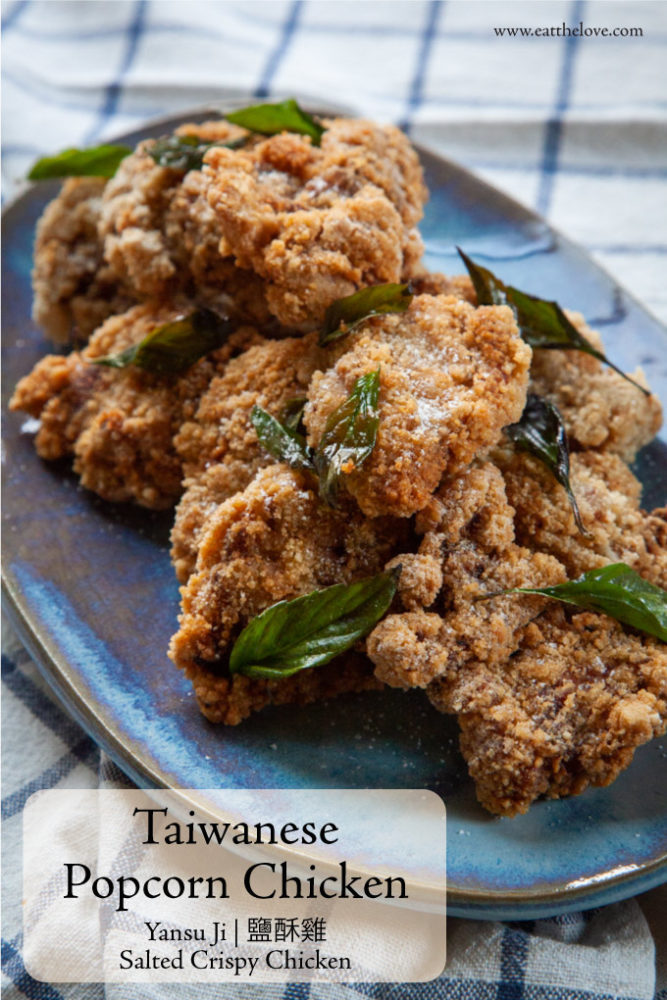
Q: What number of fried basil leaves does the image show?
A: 11